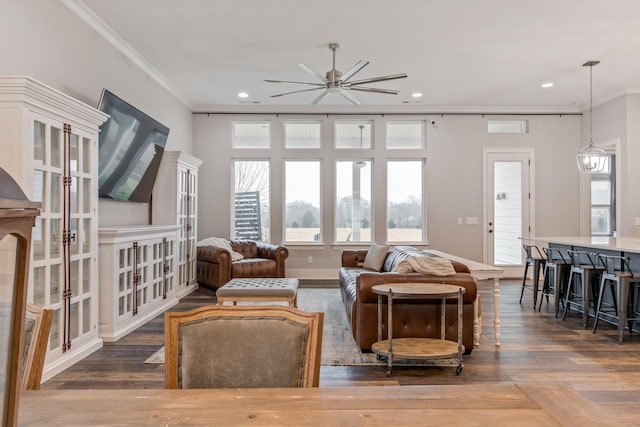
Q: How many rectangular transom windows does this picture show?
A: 5